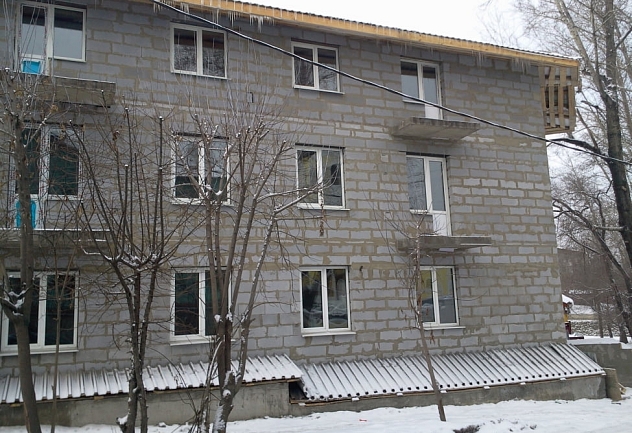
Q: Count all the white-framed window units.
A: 12